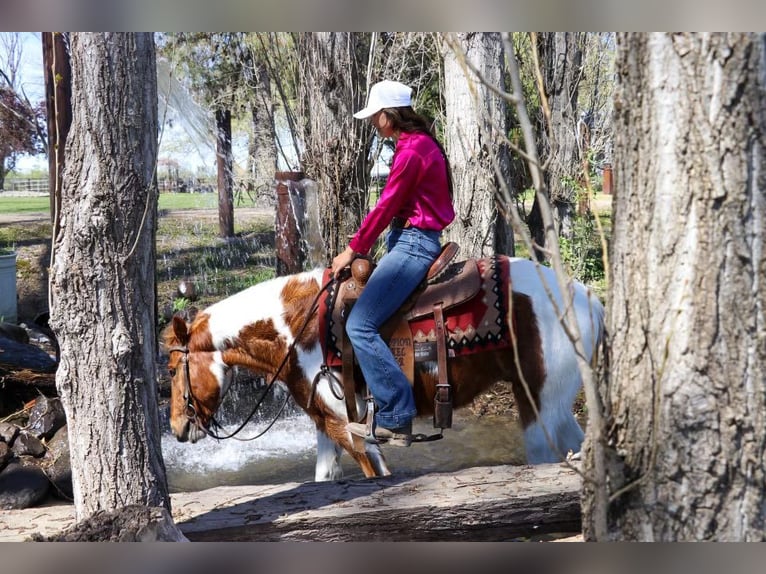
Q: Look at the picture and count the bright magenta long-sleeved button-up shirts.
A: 1